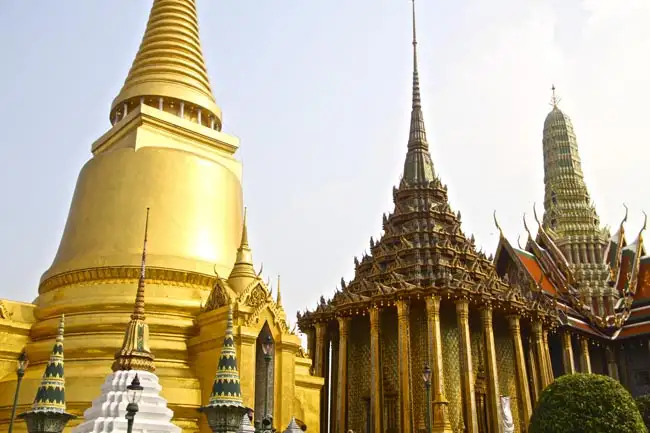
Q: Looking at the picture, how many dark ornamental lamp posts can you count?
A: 4